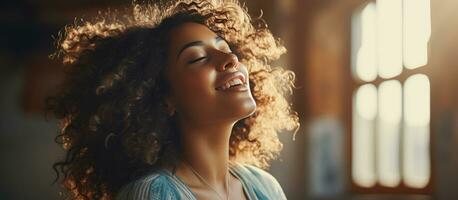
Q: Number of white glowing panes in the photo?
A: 6